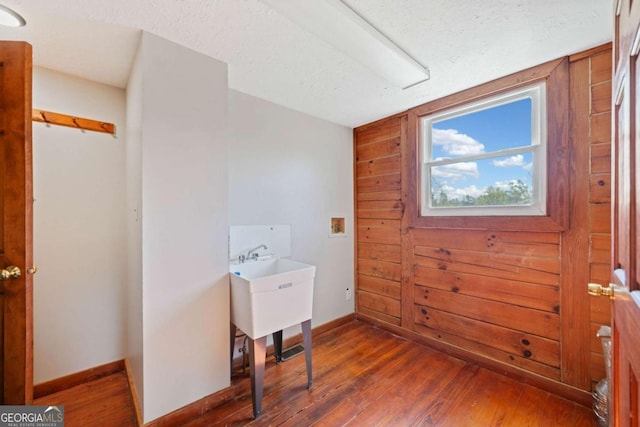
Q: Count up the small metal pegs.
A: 3